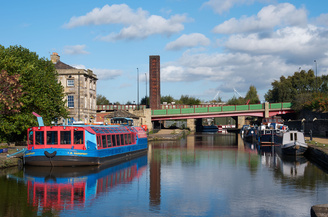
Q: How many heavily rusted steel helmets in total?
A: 0